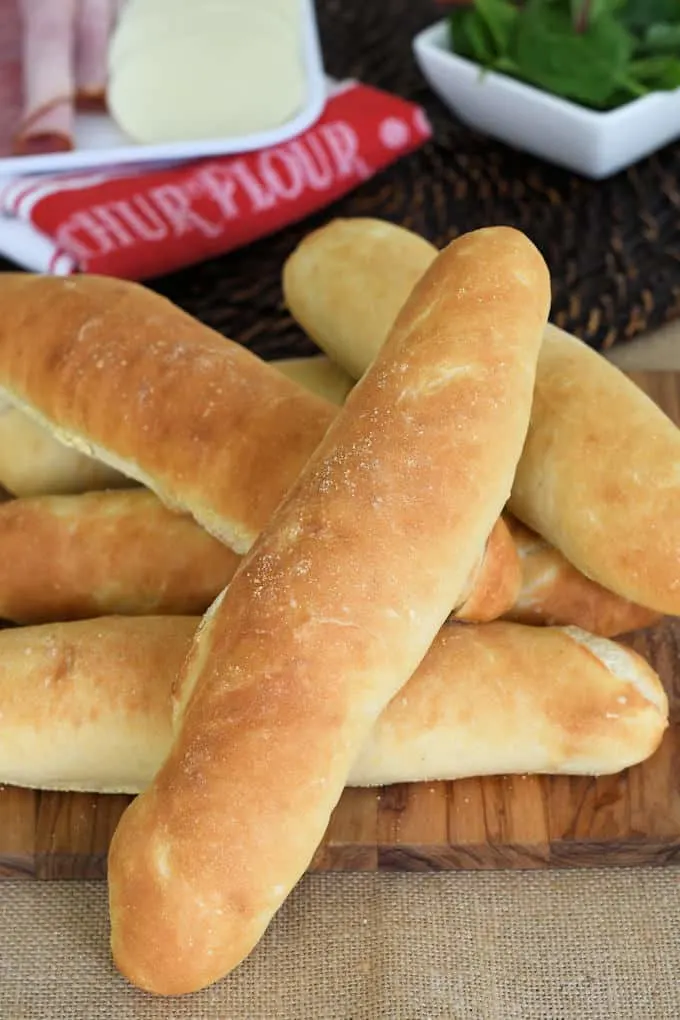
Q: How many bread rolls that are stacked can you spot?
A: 6